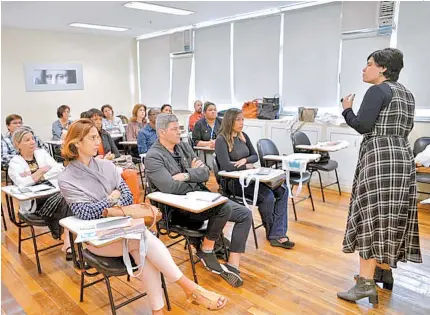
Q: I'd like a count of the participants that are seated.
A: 14